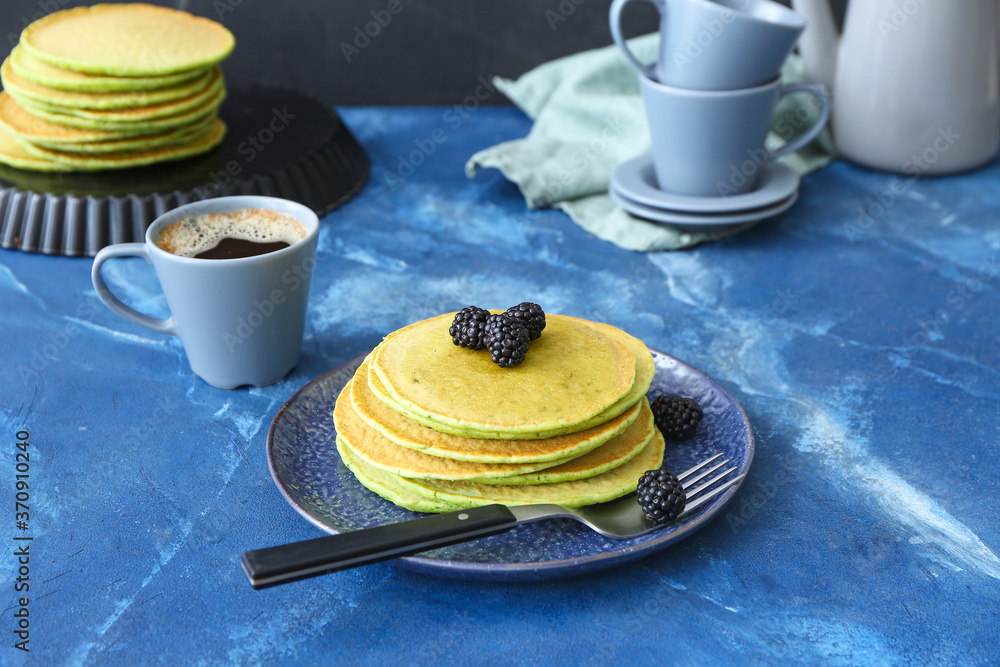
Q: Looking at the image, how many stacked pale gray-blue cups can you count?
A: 2